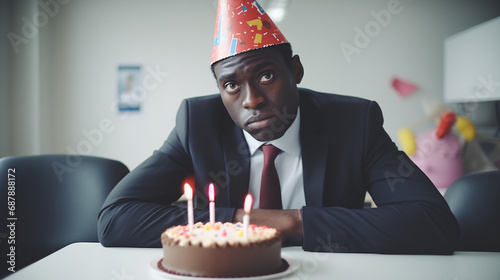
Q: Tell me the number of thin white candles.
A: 3